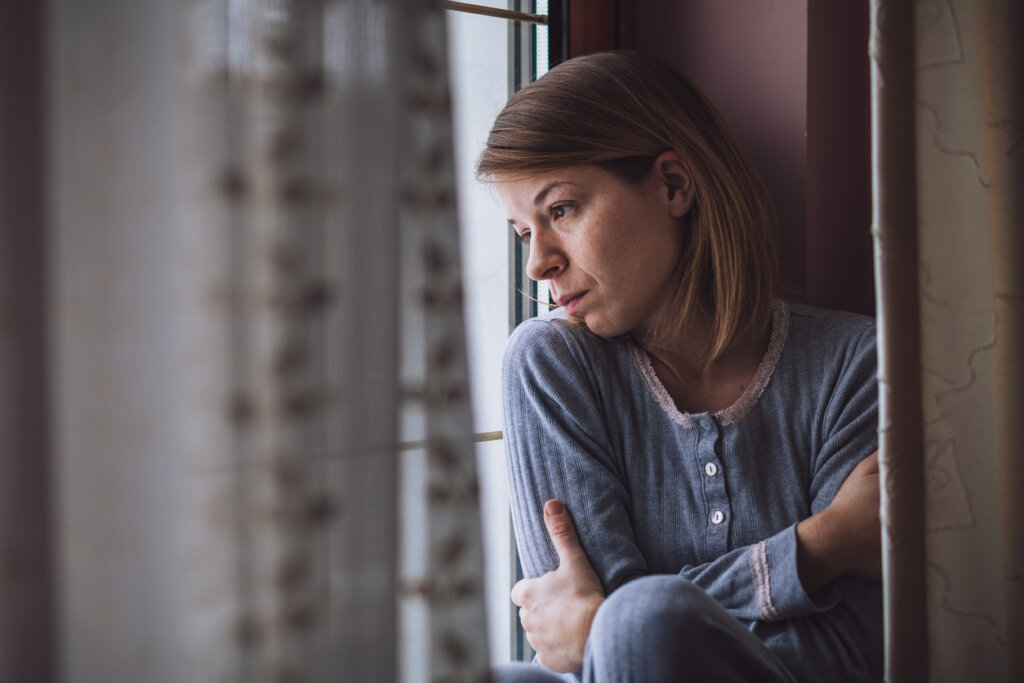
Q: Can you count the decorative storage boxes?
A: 0